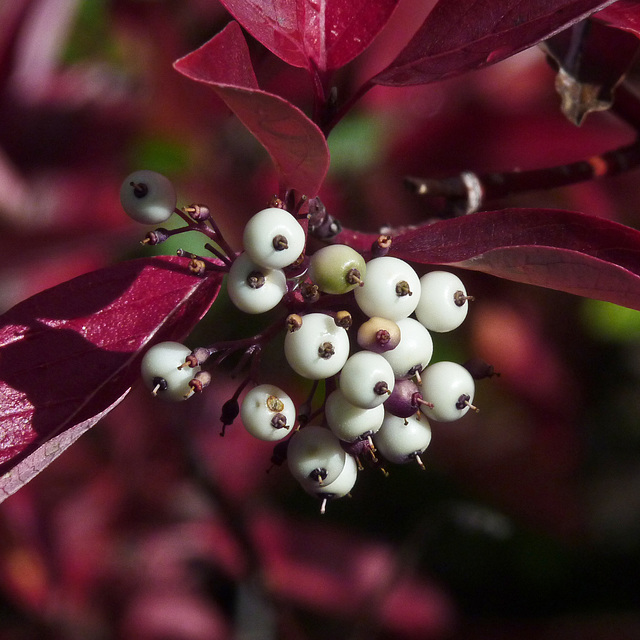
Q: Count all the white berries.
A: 15